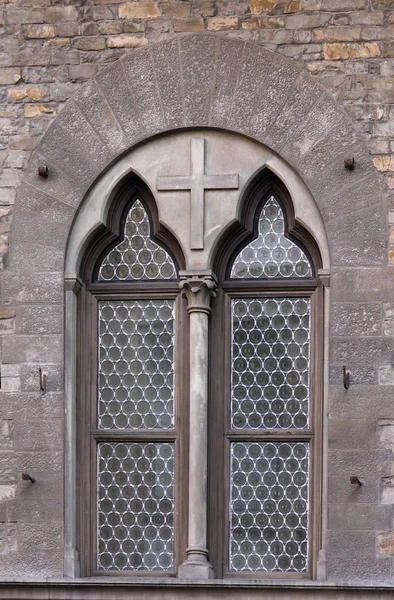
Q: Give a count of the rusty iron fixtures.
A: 6